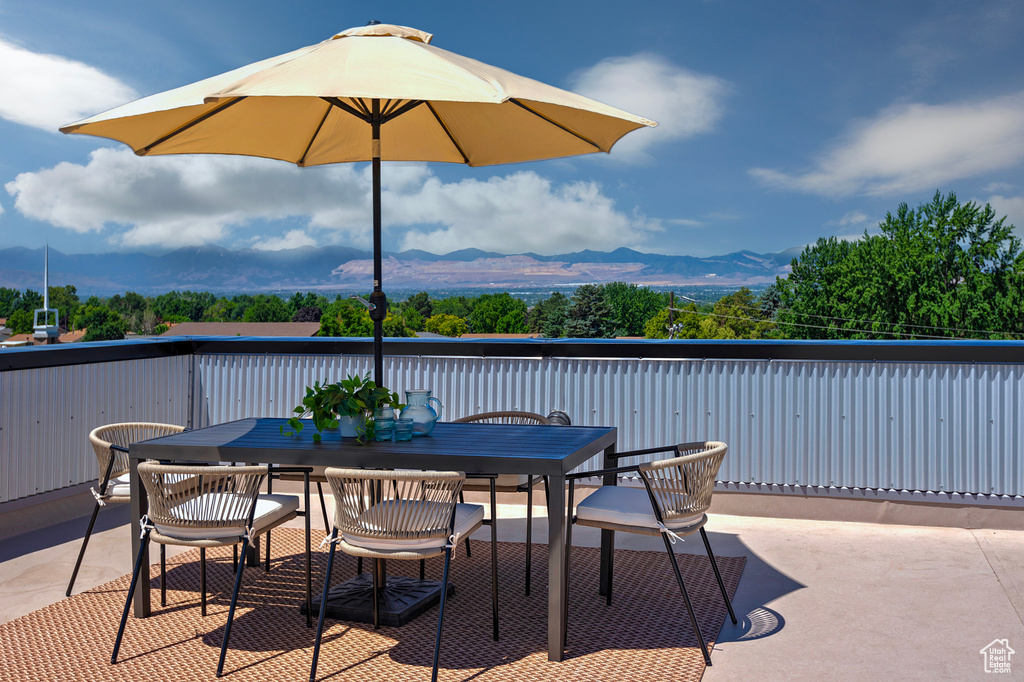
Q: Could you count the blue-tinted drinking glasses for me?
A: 3